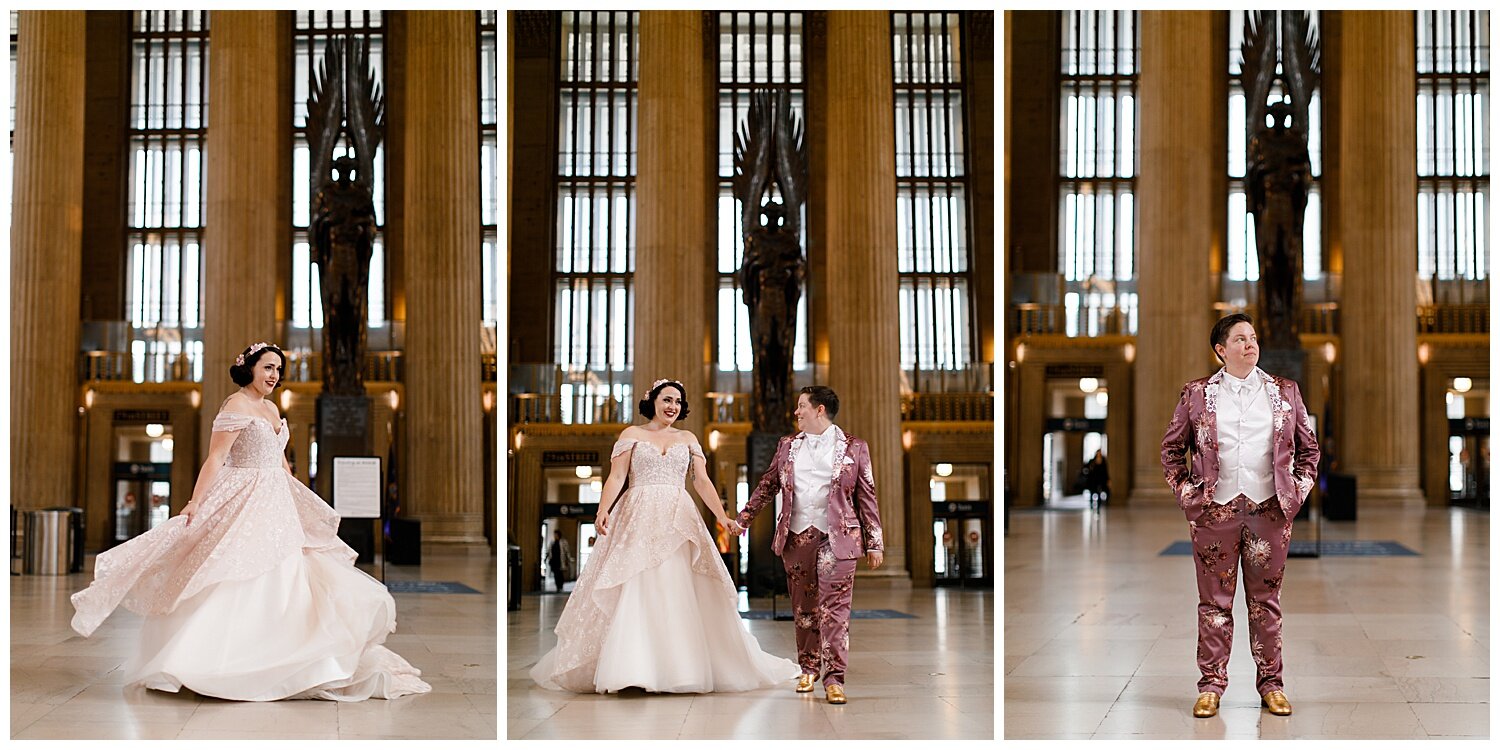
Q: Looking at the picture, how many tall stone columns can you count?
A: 7